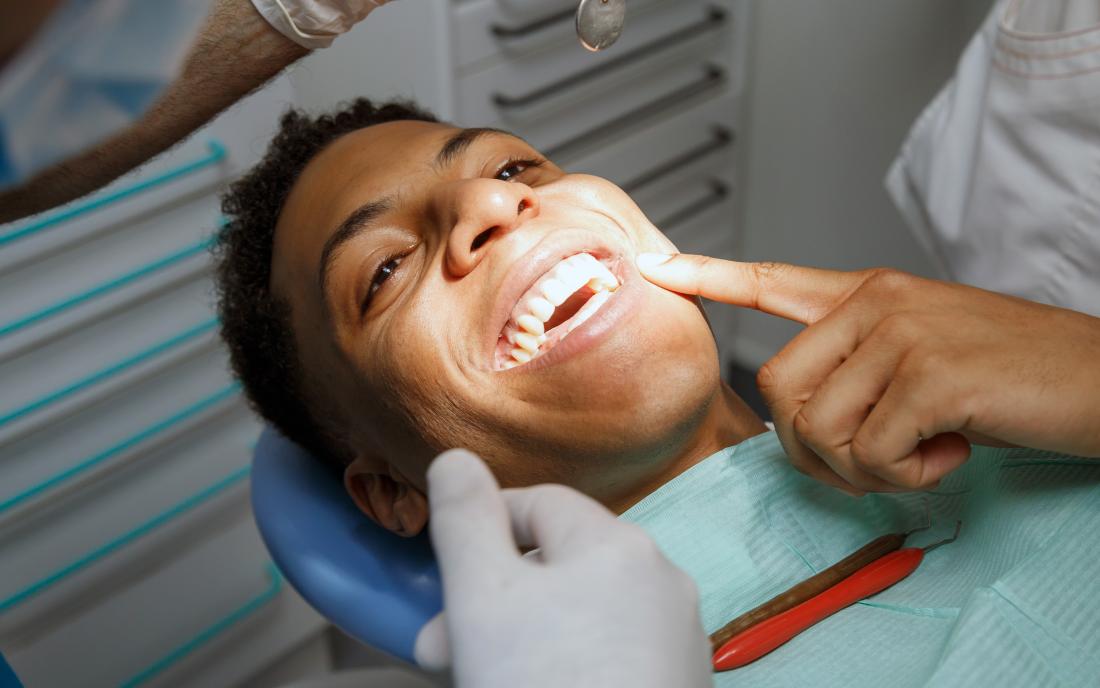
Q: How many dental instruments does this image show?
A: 3